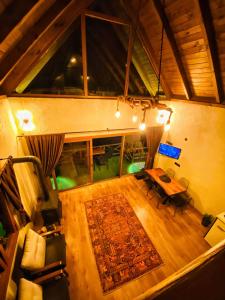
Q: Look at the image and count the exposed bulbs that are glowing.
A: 4